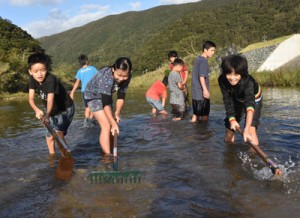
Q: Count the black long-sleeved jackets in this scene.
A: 1